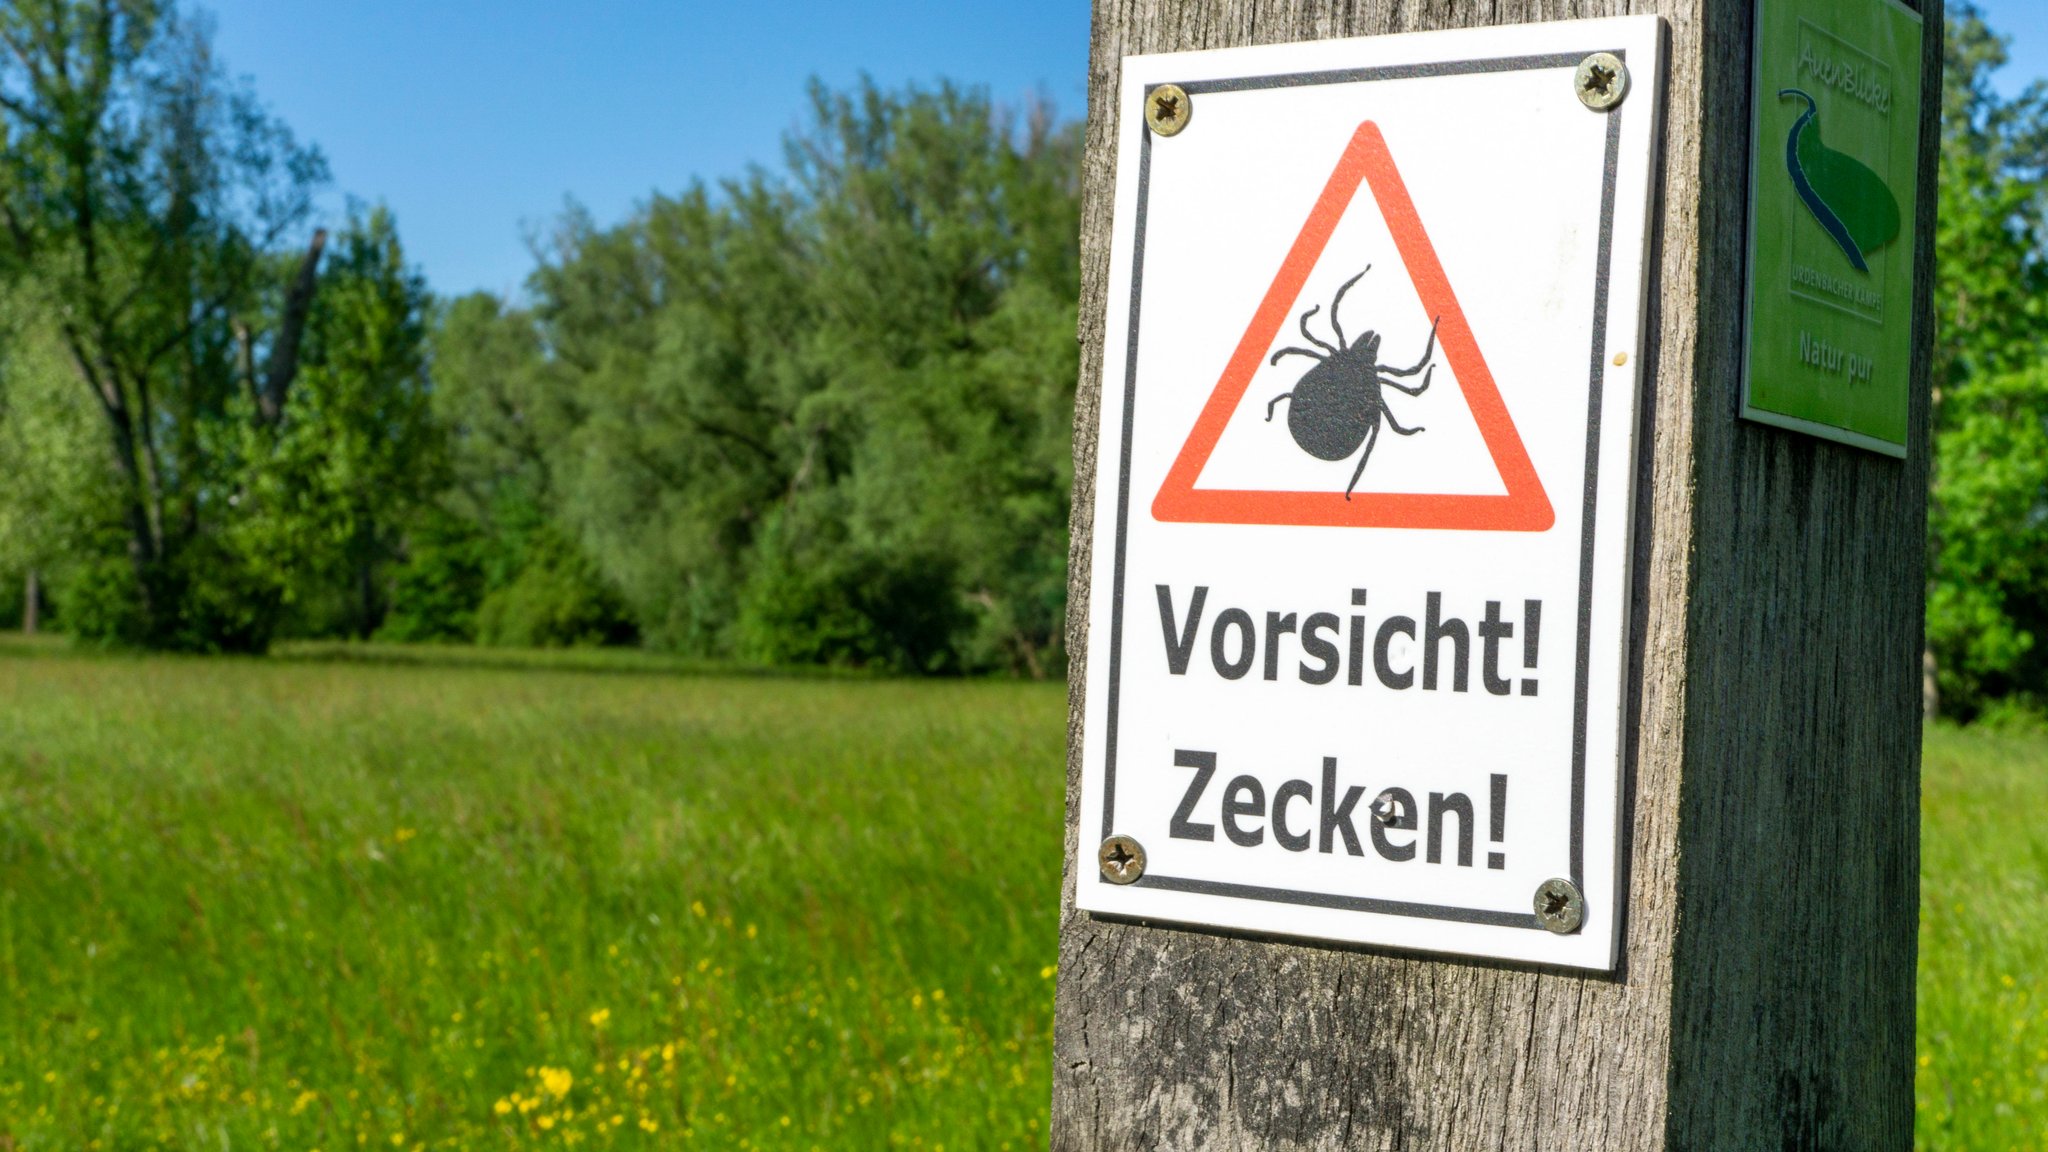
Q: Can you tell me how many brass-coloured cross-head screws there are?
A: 4